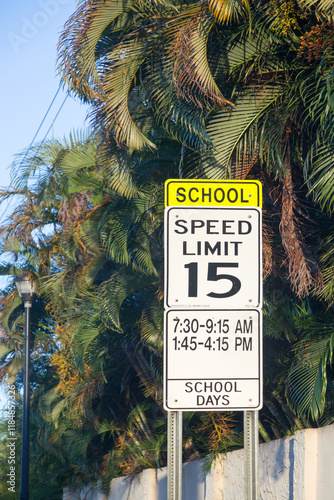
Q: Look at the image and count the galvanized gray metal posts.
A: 2